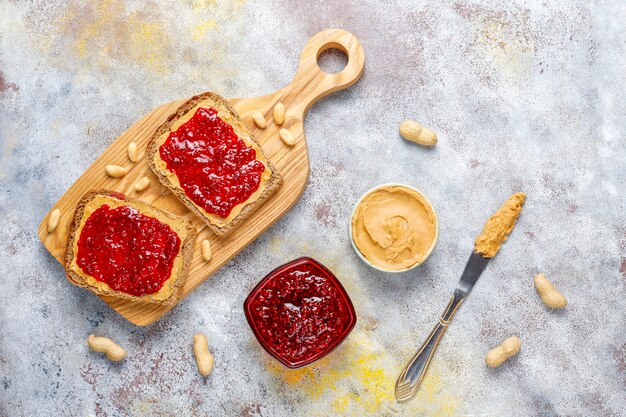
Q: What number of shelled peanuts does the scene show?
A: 8